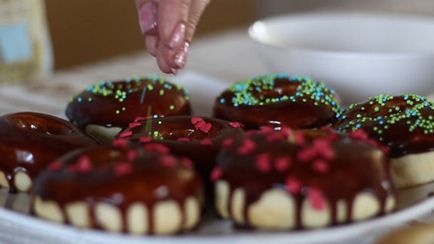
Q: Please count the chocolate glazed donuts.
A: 7